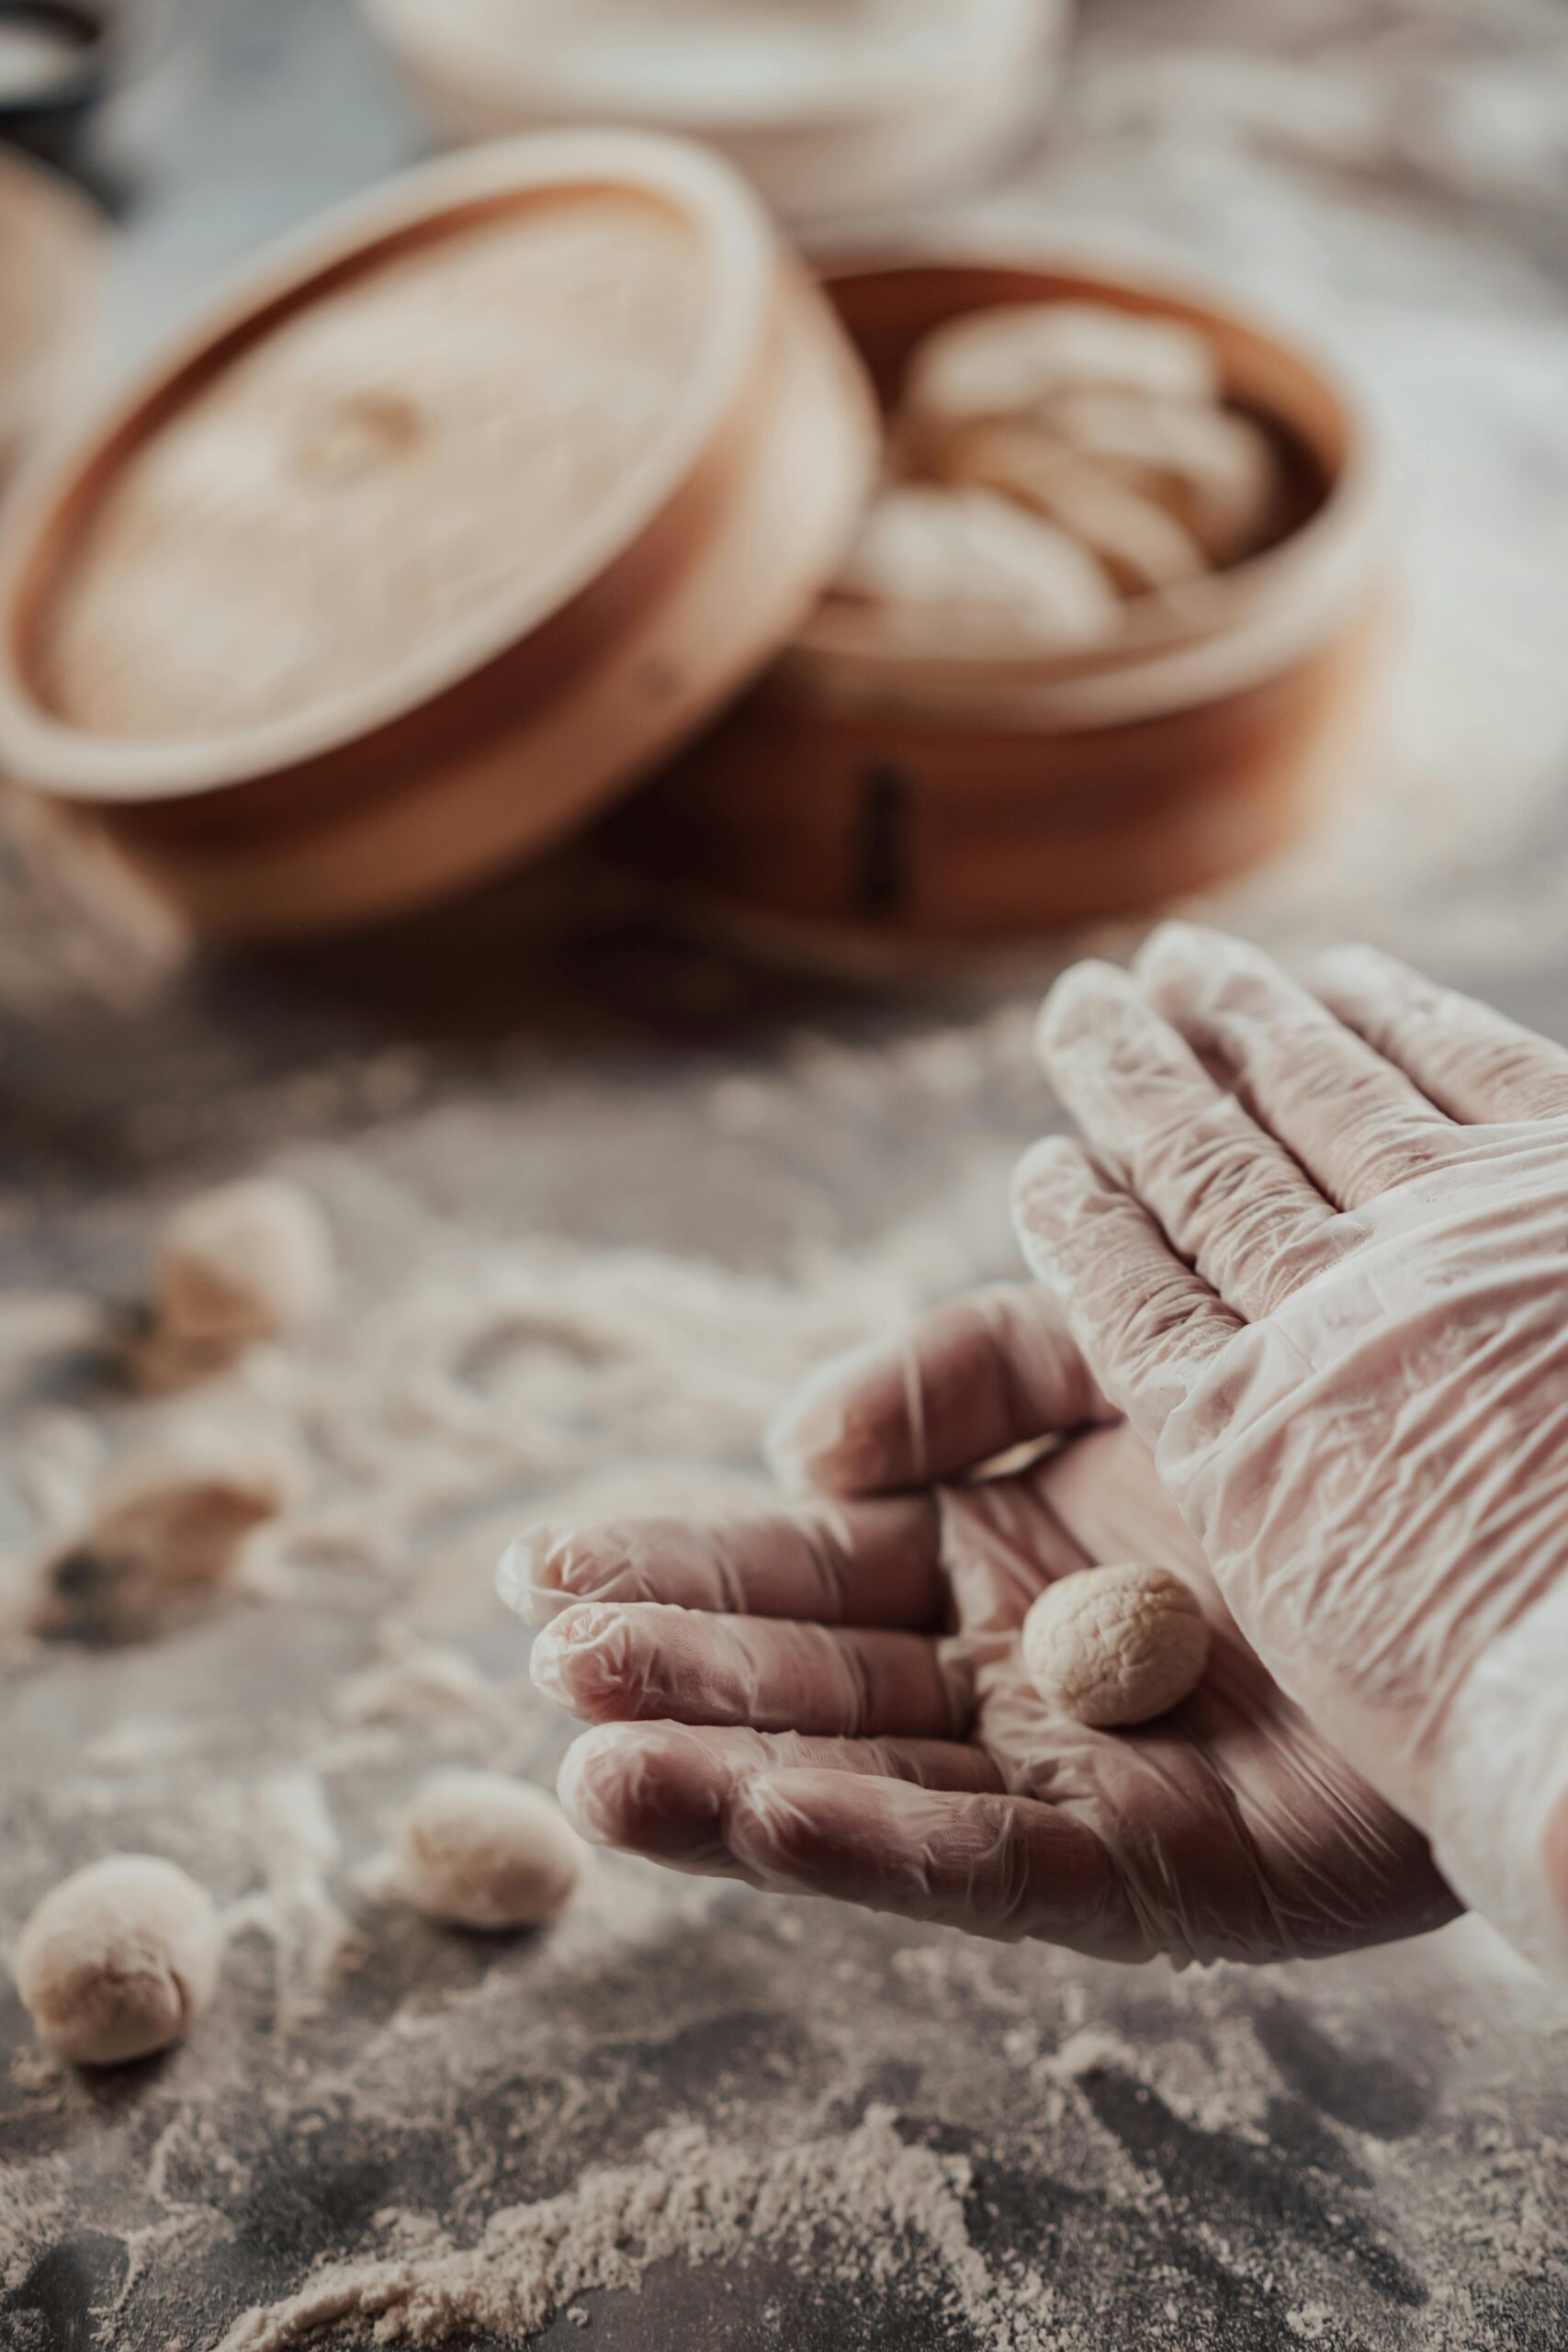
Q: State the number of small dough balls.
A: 5